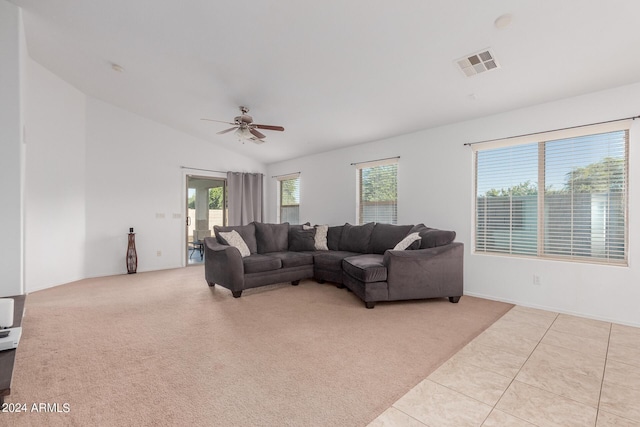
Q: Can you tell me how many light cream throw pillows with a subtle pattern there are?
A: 3